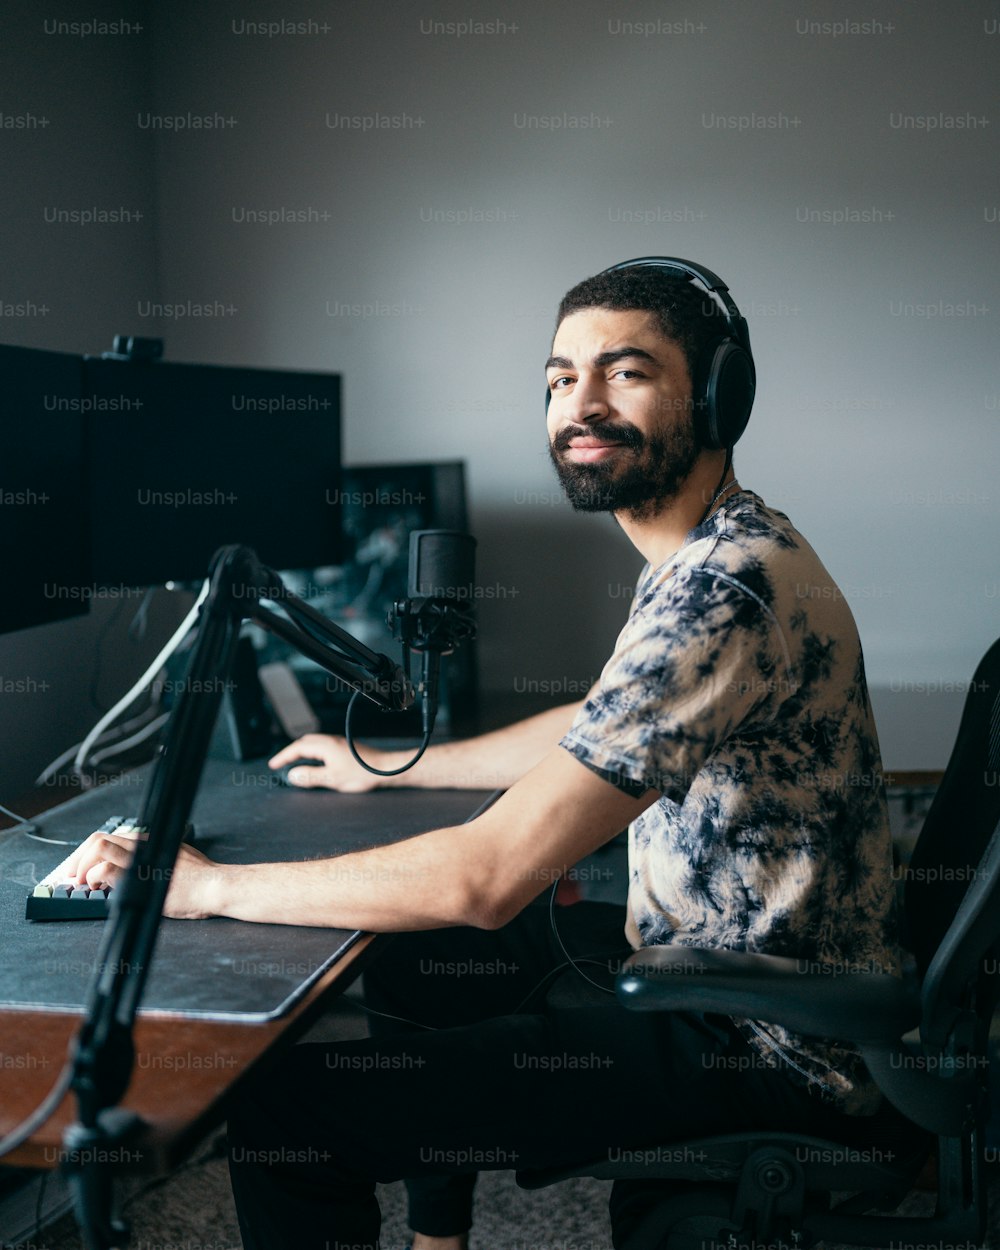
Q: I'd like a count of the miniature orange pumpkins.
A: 0